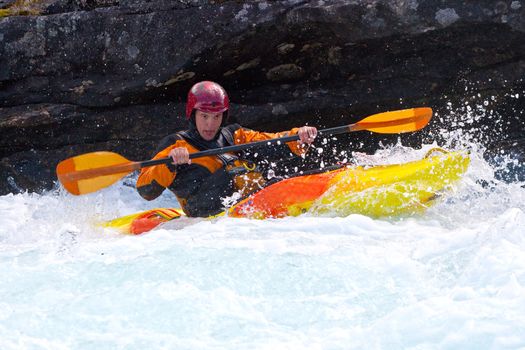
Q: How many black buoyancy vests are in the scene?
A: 1